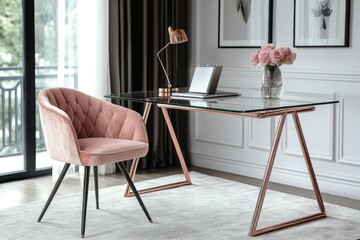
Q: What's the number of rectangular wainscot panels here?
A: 4